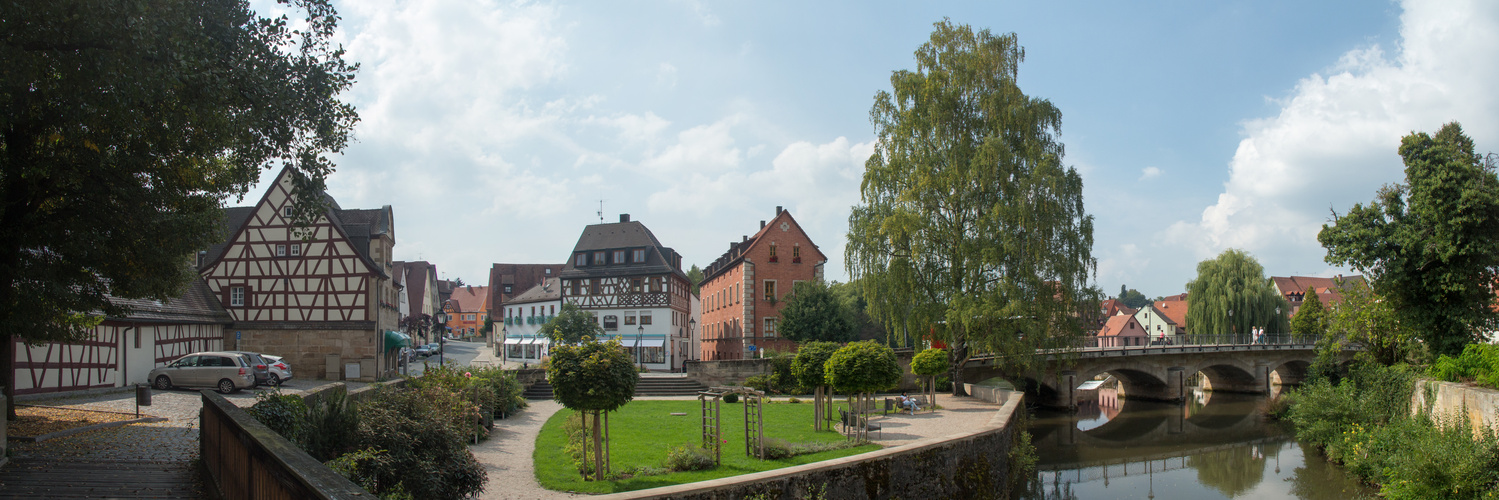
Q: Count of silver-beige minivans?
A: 1